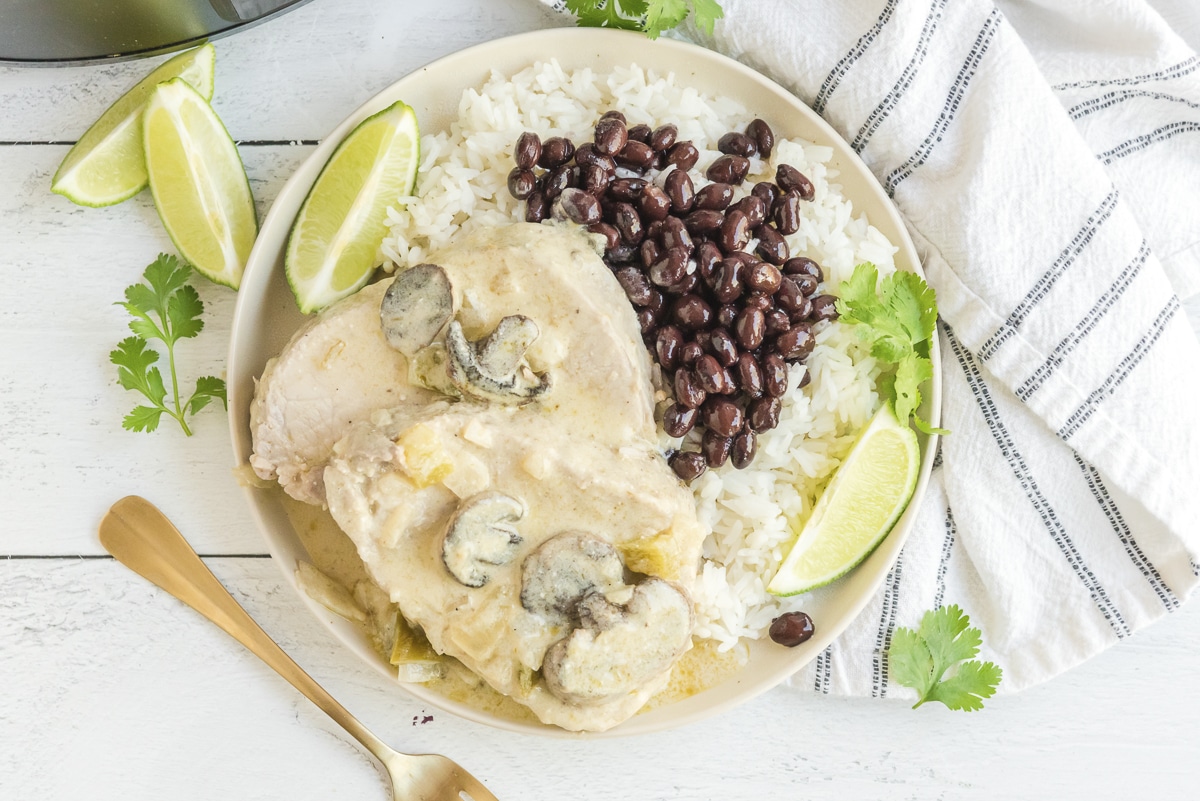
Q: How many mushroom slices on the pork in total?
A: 5